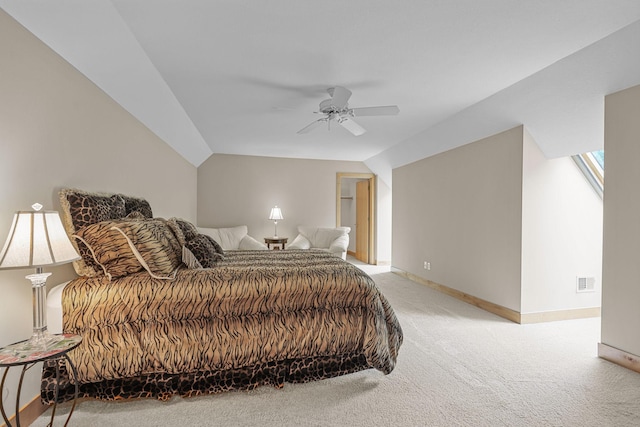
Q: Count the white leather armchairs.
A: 2